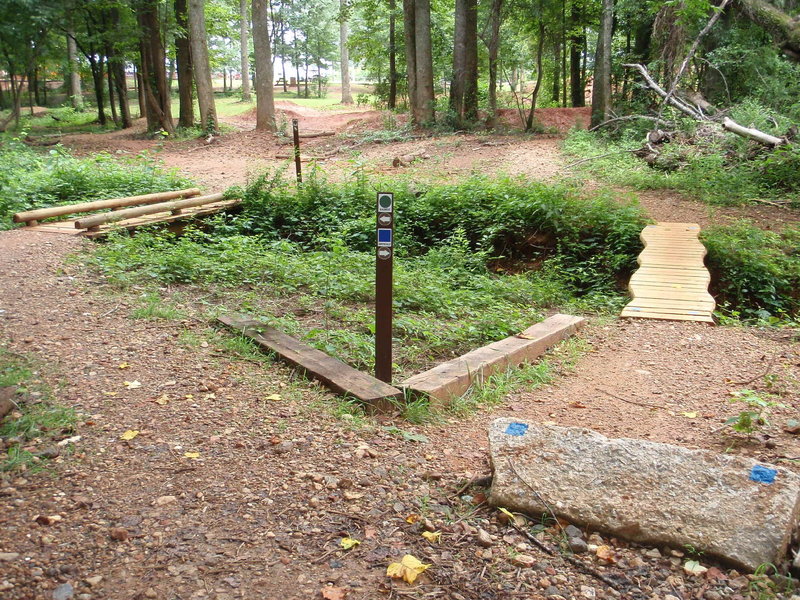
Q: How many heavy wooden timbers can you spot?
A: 2